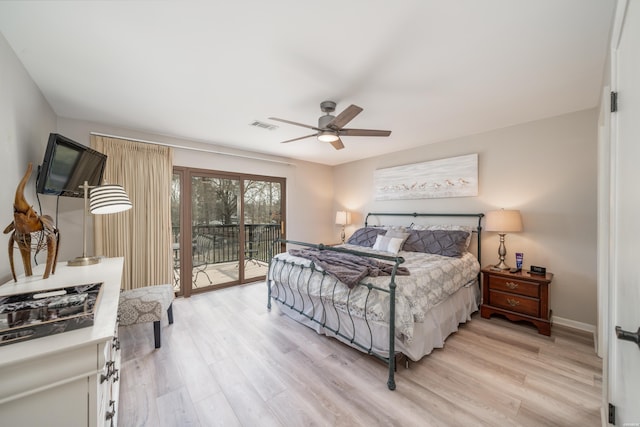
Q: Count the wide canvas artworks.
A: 1